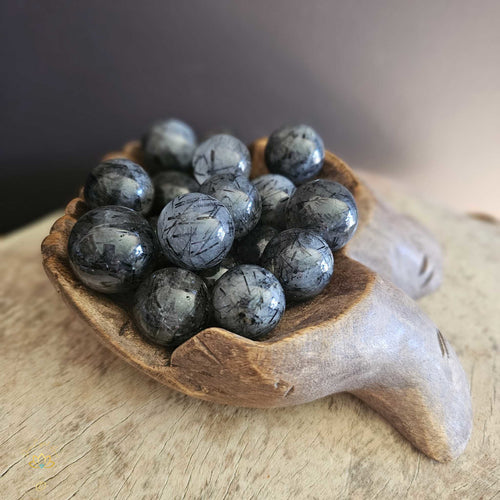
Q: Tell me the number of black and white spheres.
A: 15